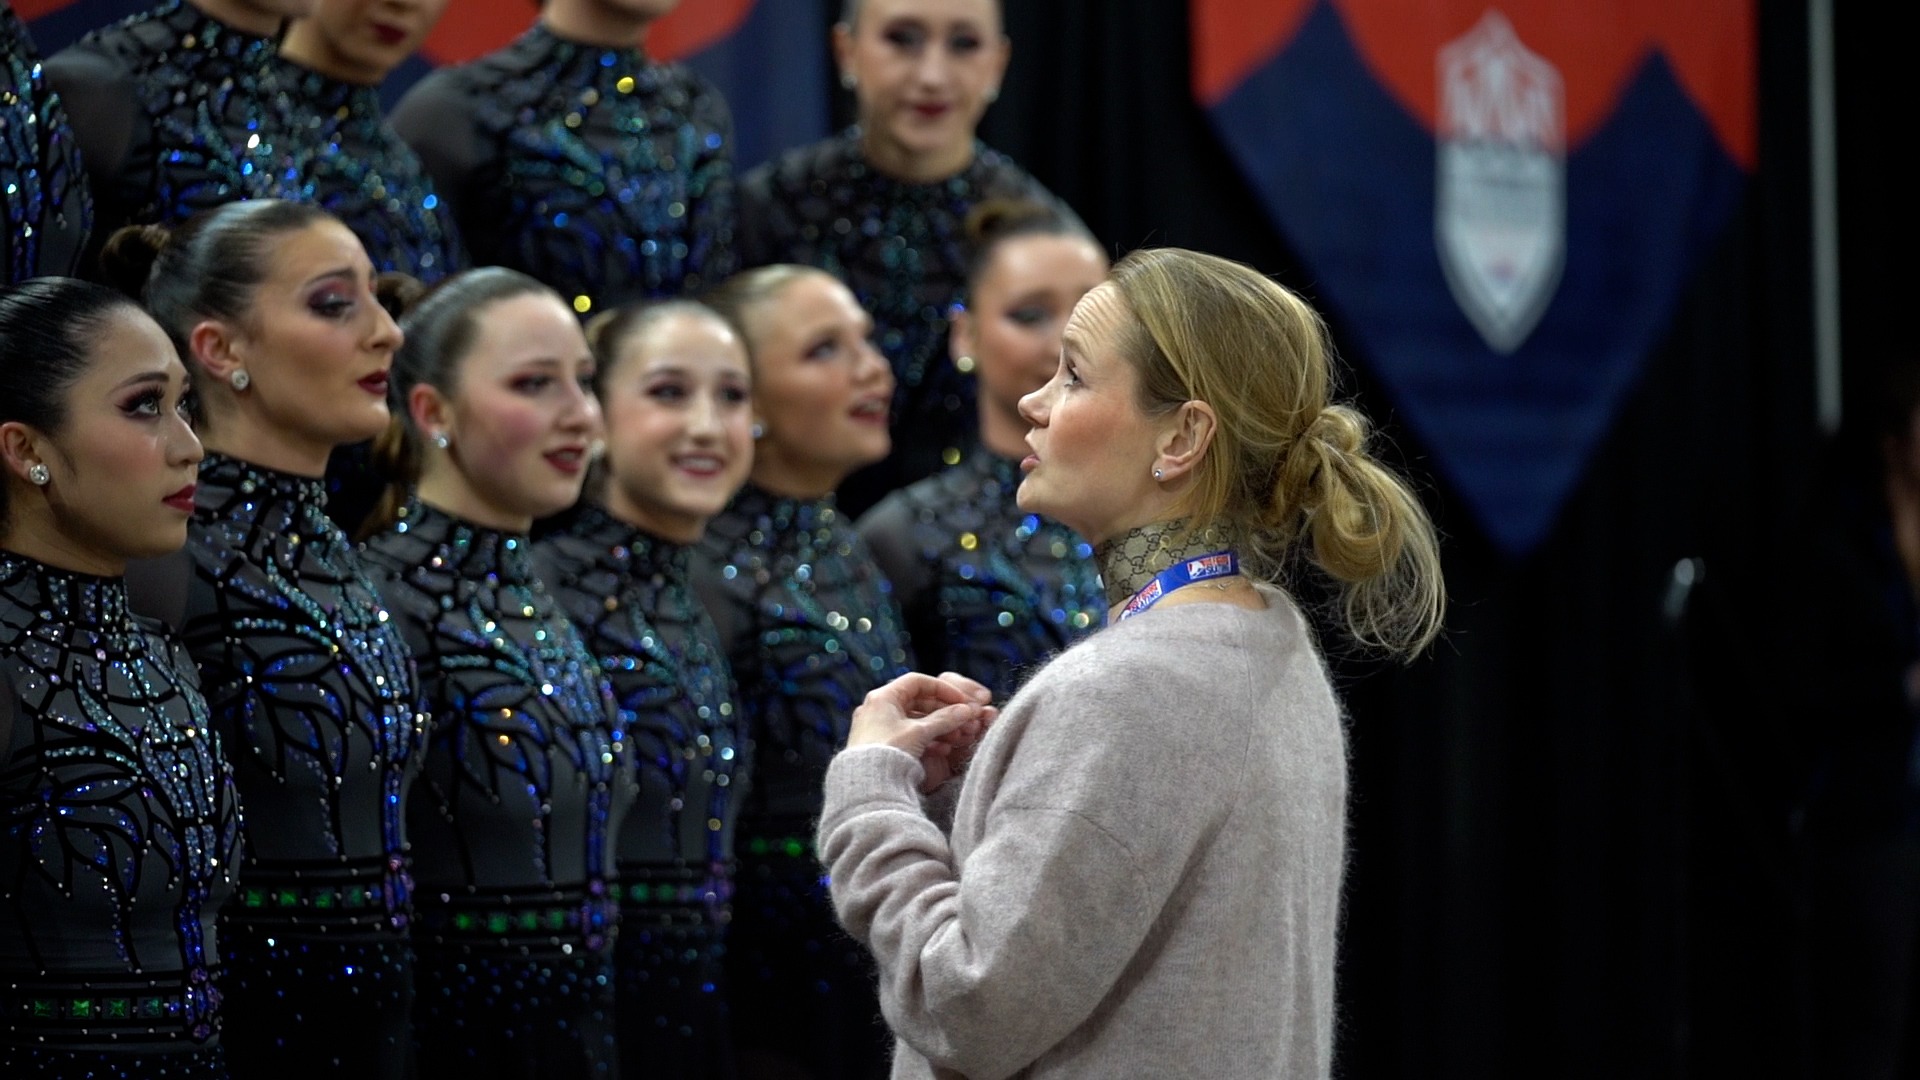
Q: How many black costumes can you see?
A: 11